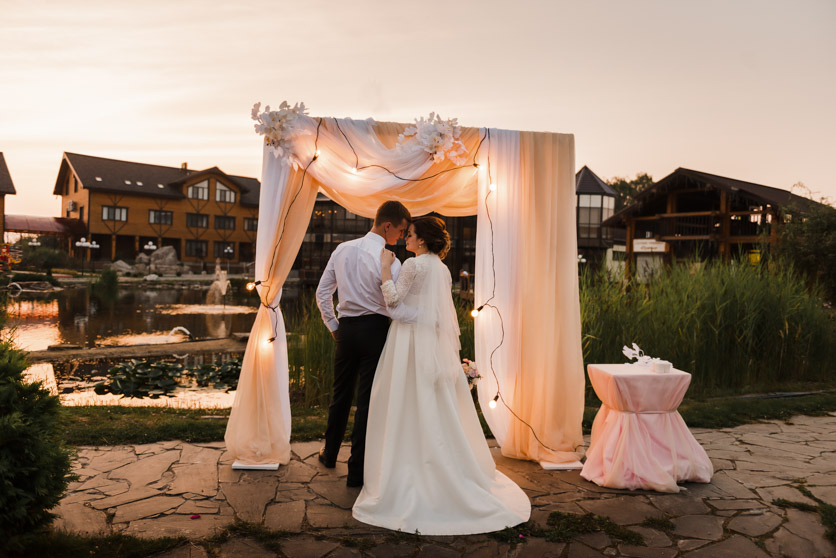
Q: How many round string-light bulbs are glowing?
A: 8